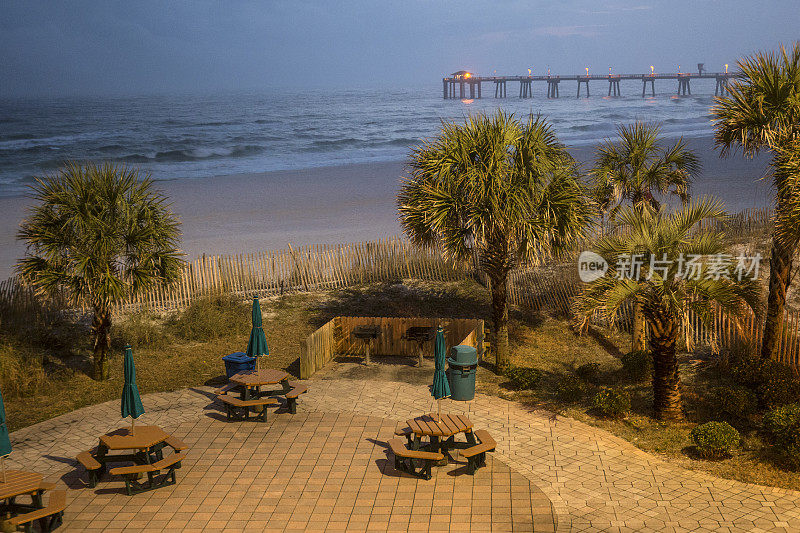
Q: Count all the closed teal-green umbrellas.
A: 4